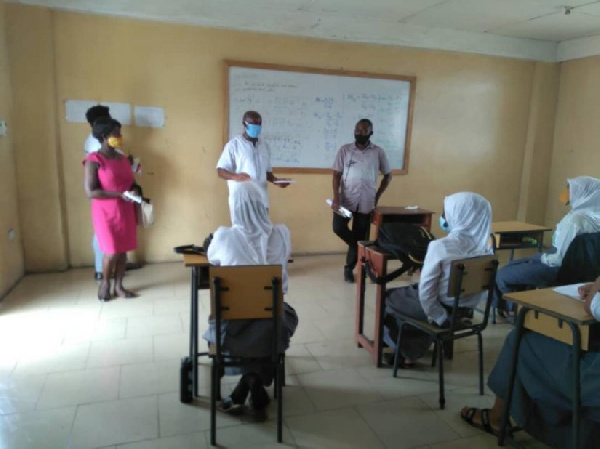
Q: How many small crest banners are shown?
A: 0